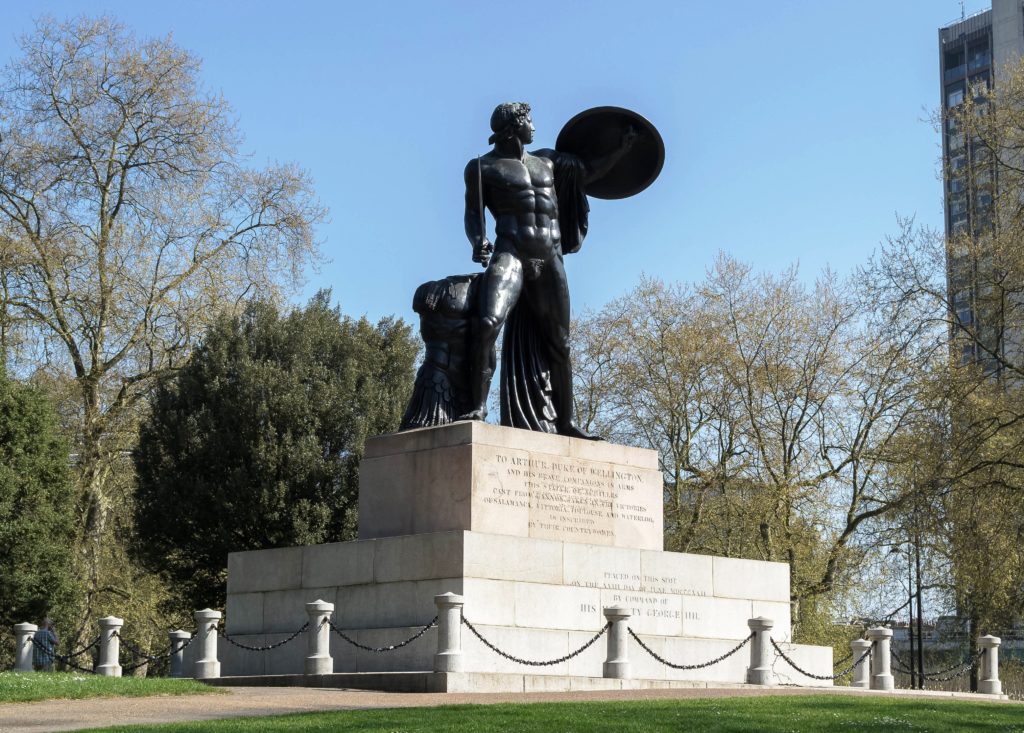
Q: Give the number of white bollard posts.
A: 11